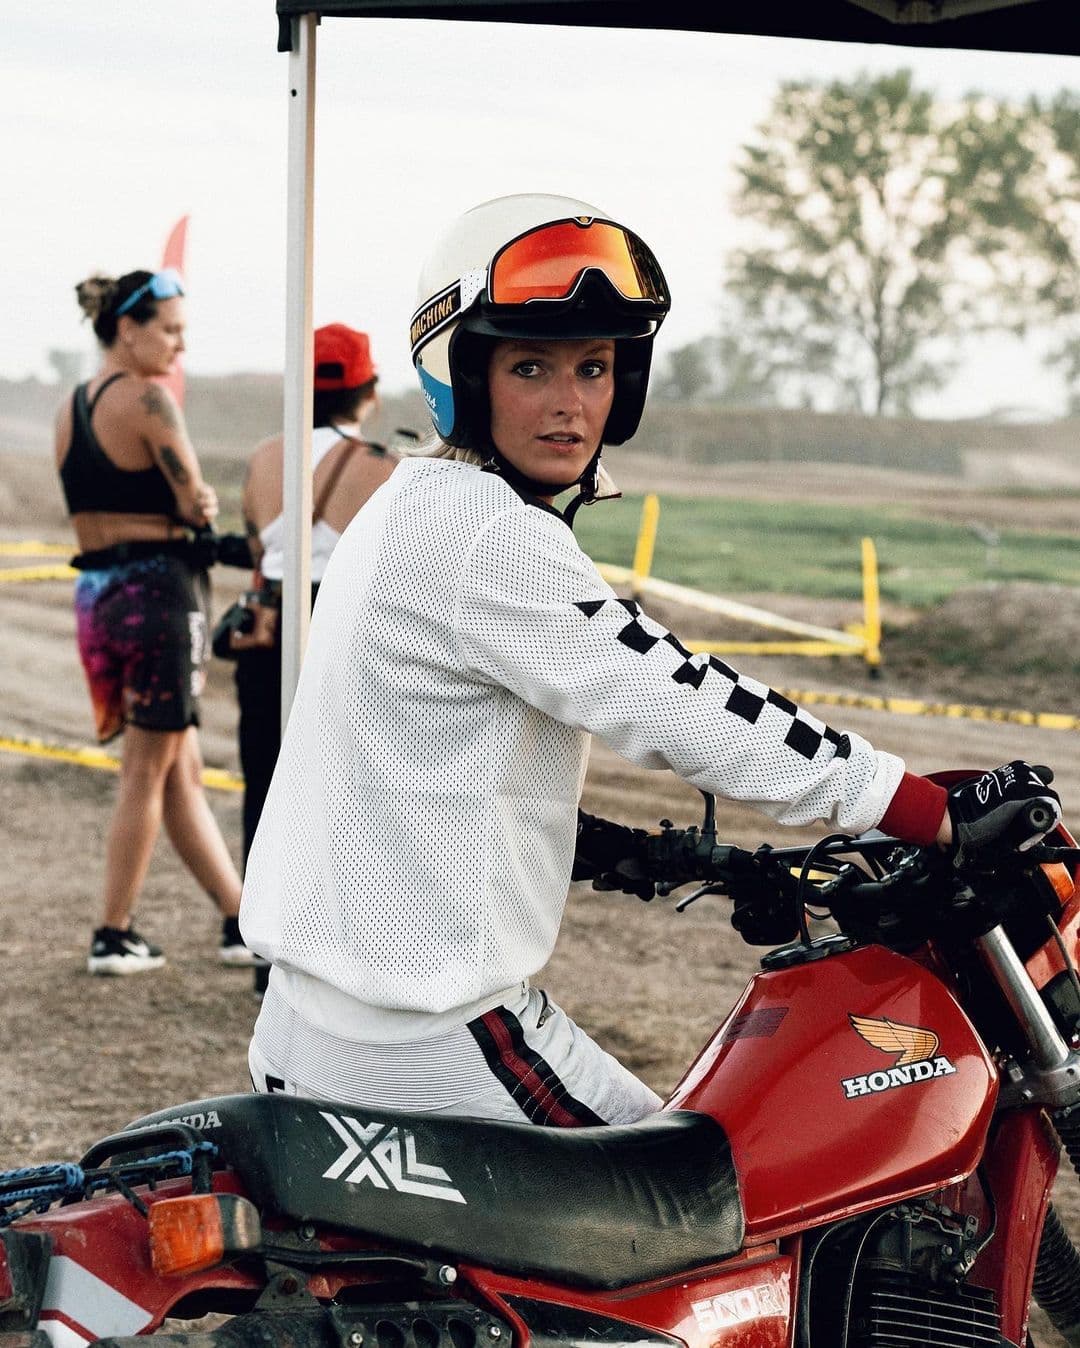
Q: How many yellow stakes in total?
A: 2